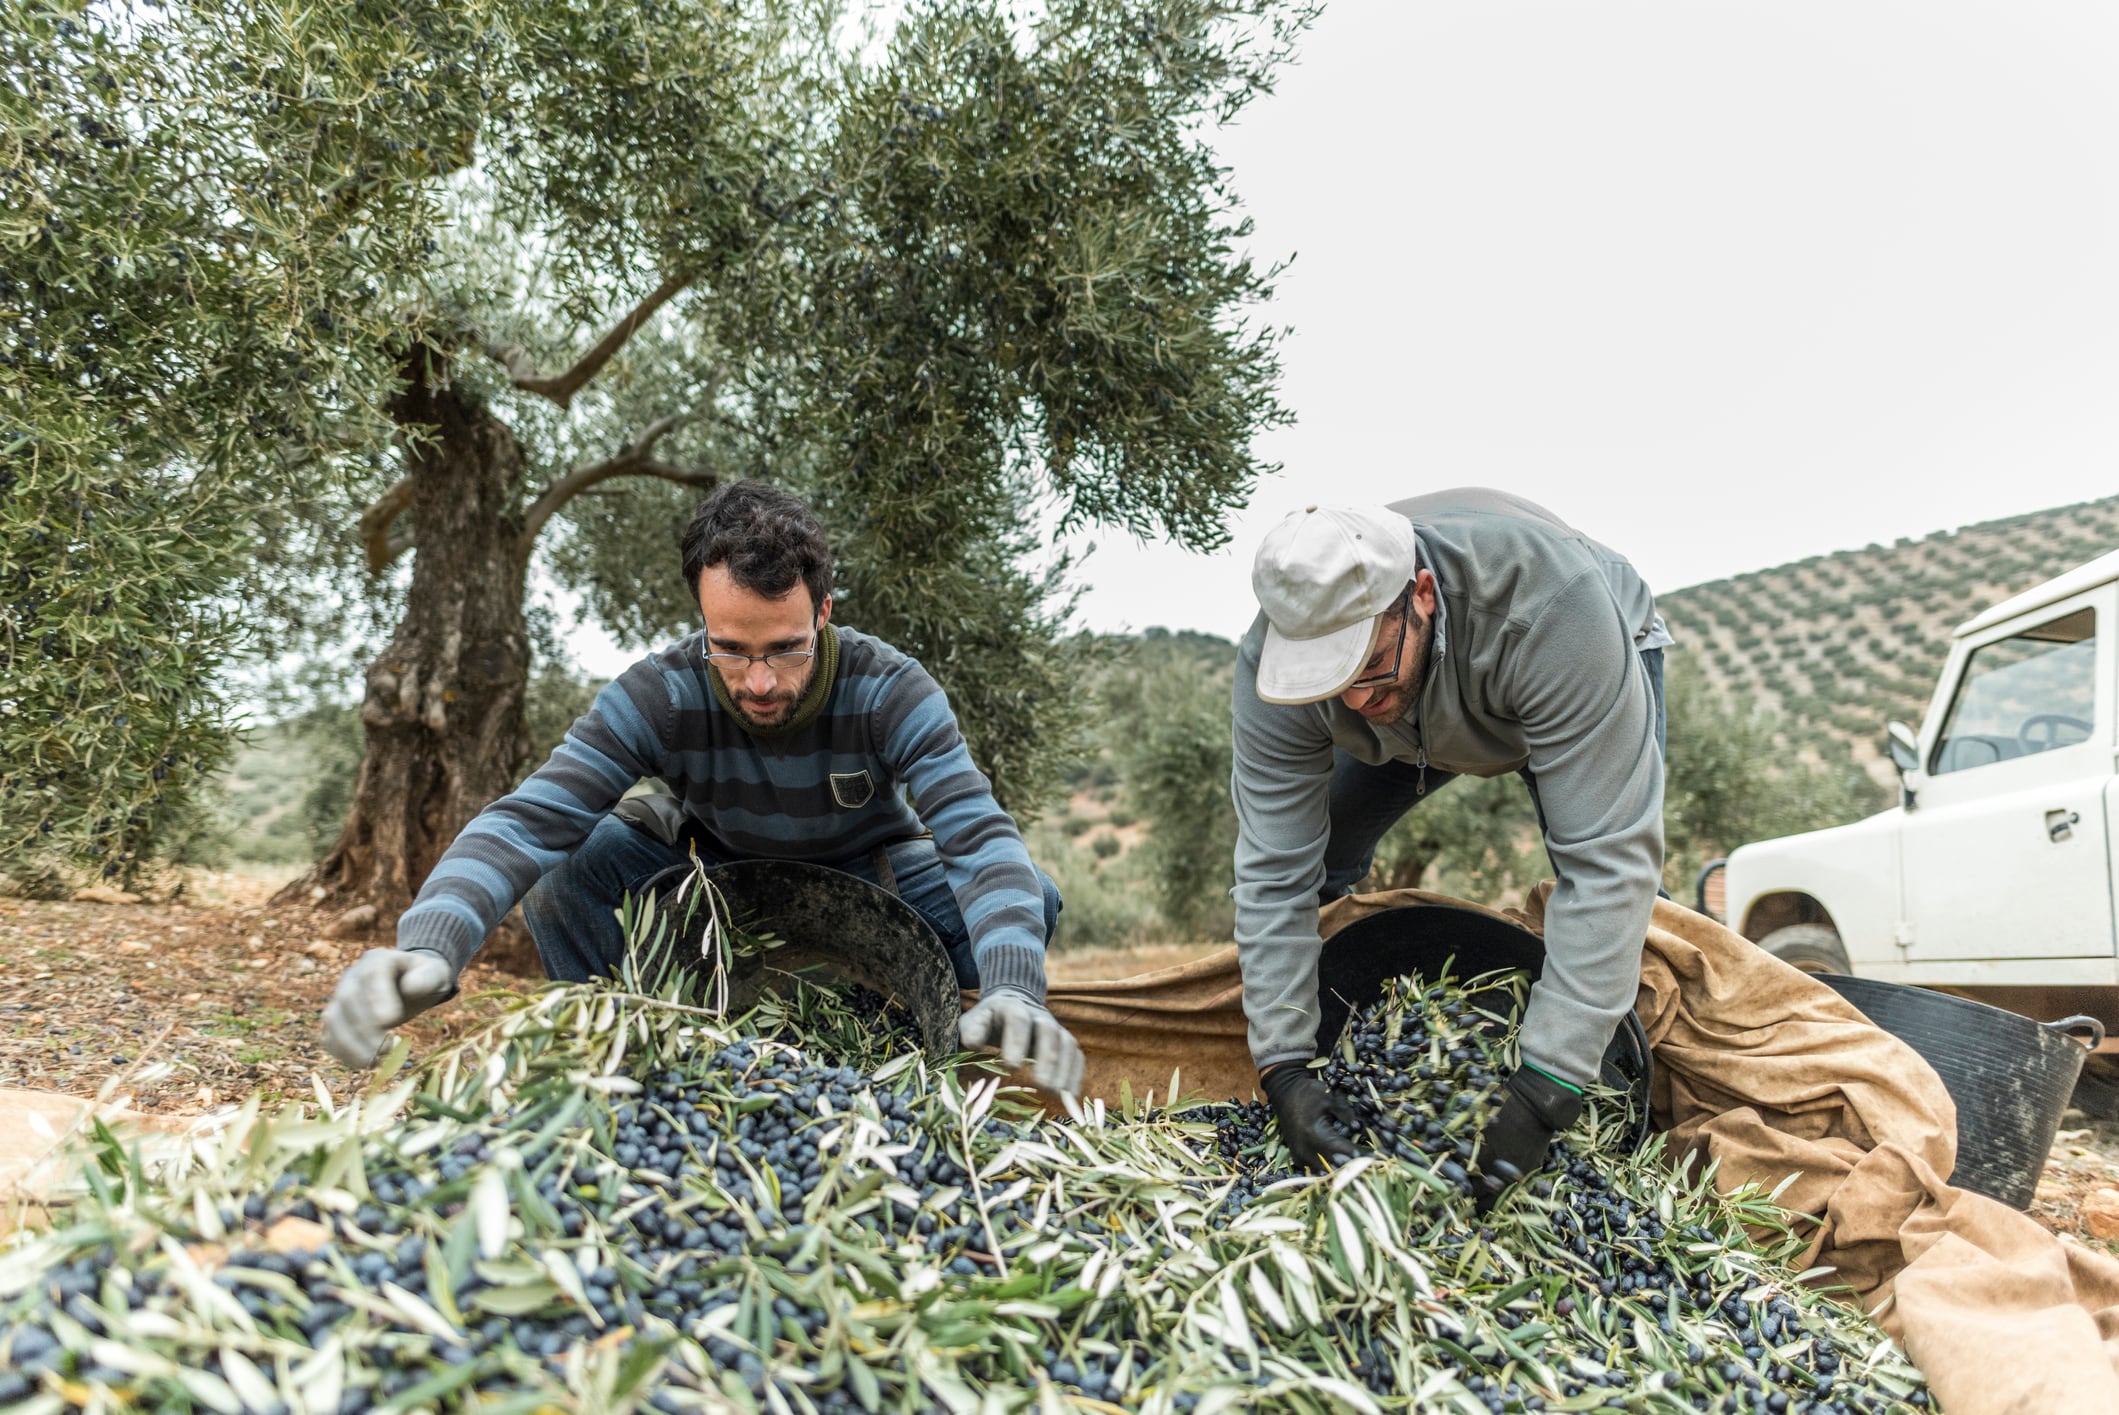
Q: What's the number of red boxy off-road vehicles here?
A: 0